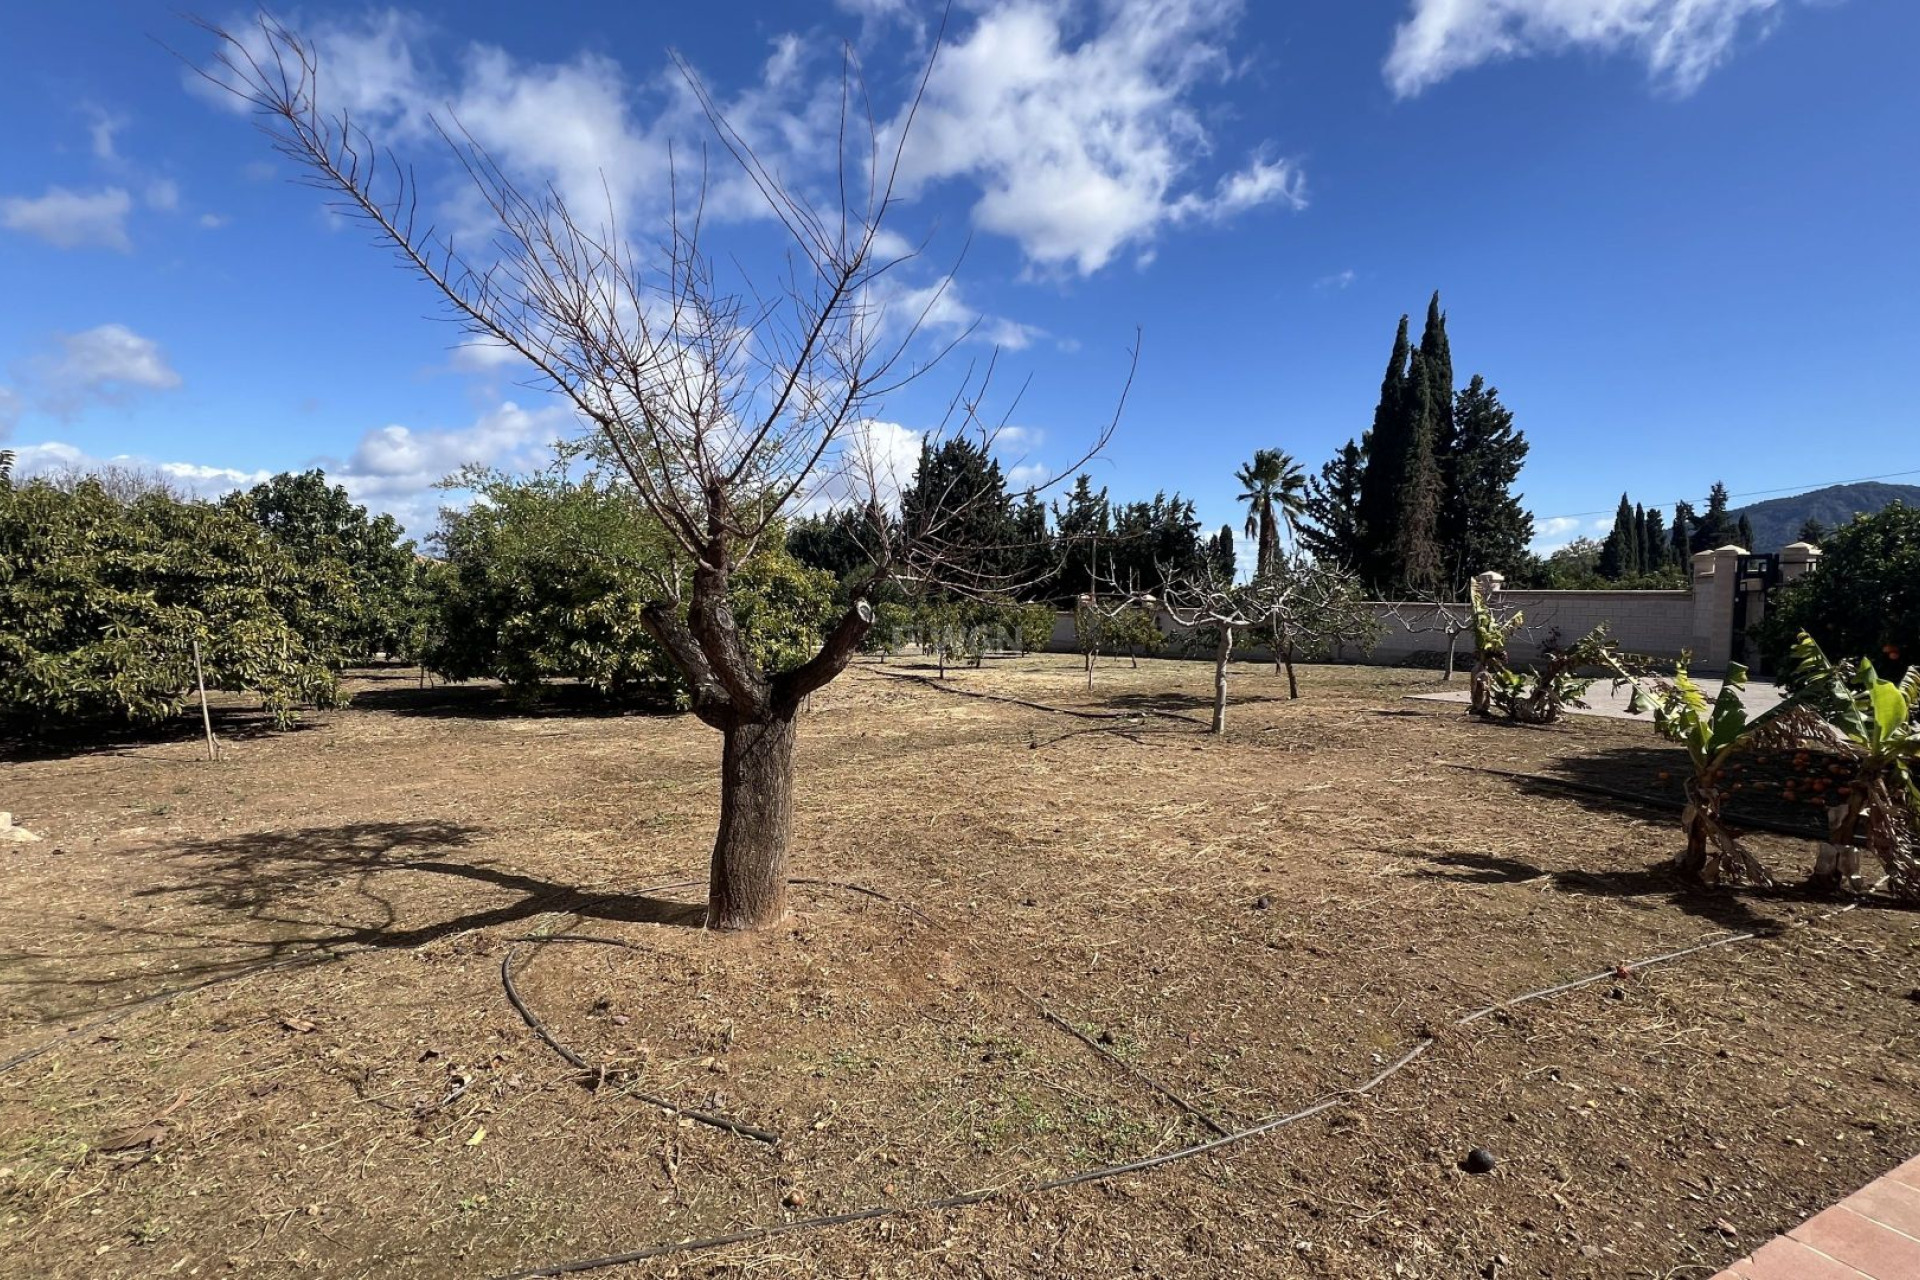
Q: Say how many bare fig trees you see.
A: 2